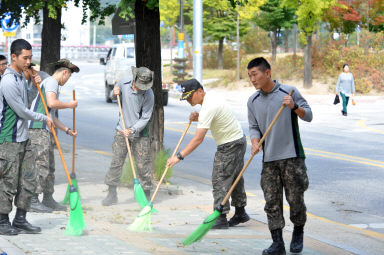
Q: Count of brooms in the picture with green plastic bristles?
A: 5